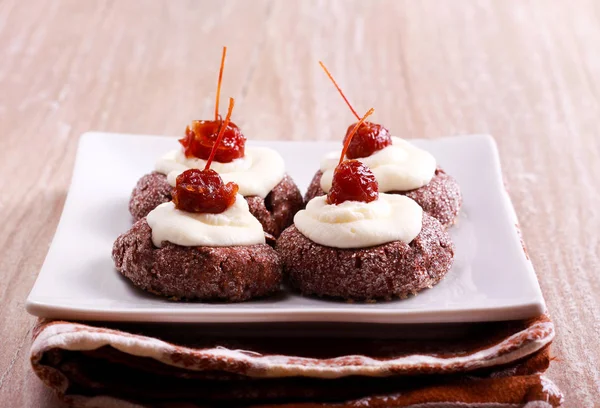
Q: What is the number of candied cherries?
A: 4